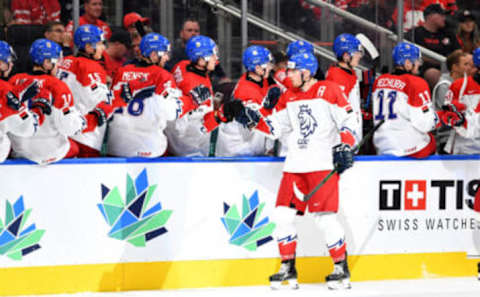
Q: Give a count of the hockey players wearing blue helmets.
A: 11